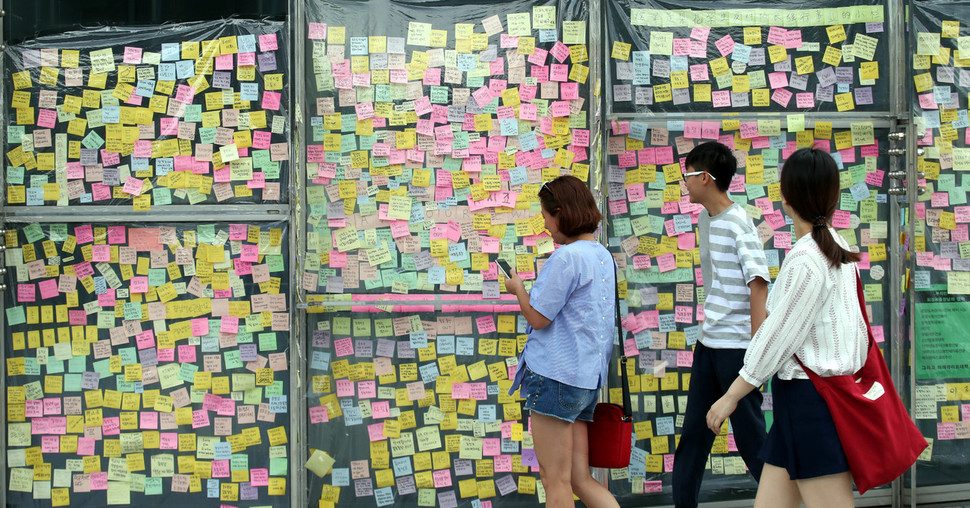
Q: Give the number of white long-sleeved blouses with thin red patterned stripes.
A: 1